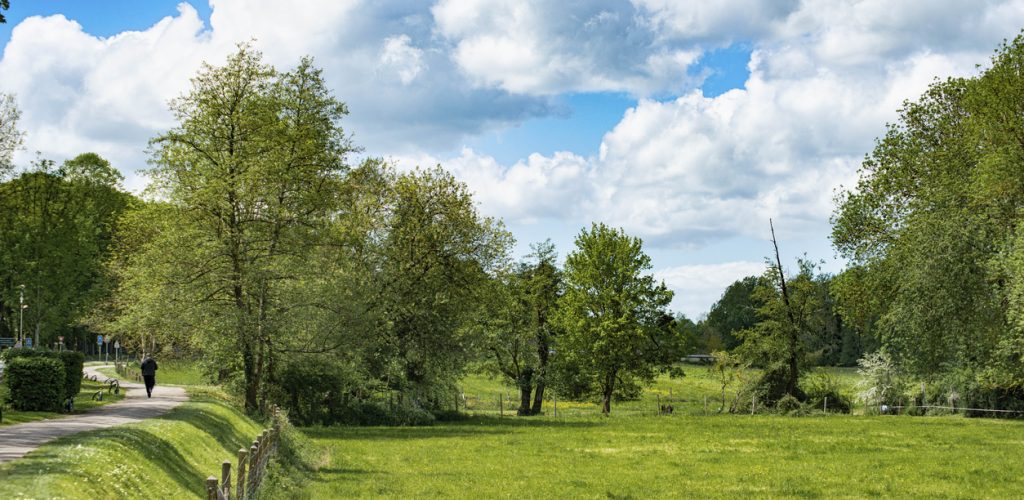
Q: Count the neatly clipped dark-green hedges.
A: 2